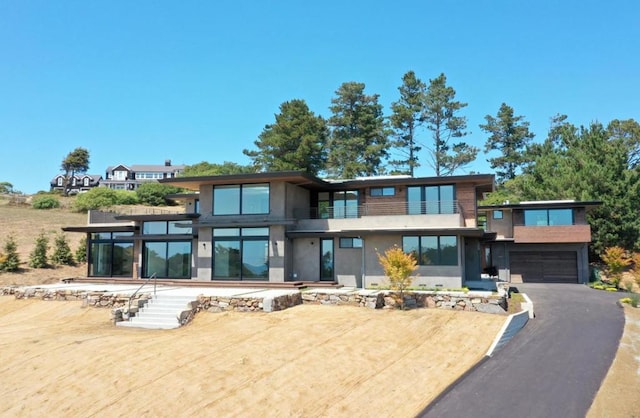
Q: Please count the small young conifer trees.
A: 4